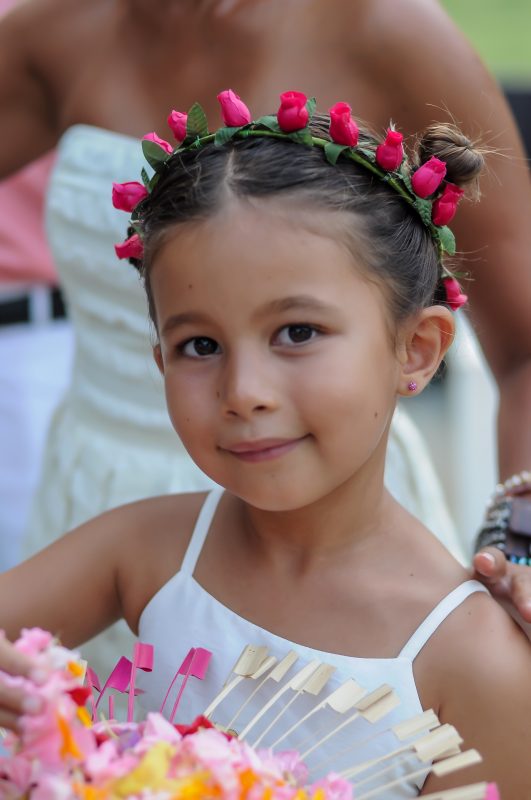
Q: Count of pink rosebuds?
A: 11